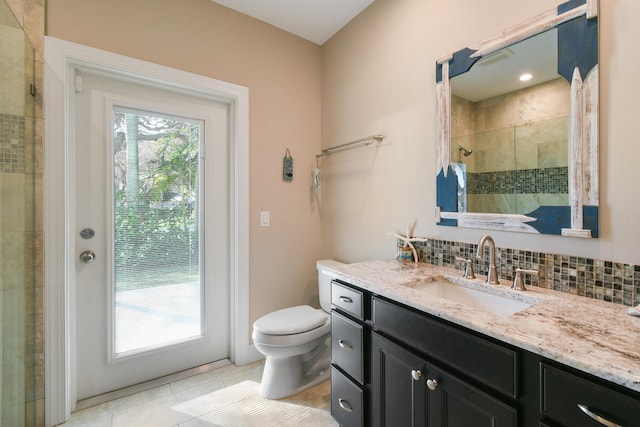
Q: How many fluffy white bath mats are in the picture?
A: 0